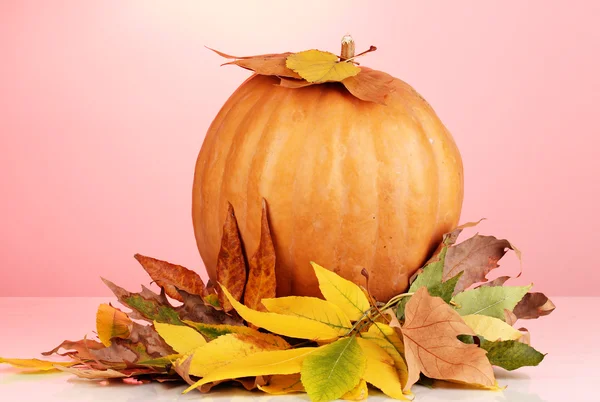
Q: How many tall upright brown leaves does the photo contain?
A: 2